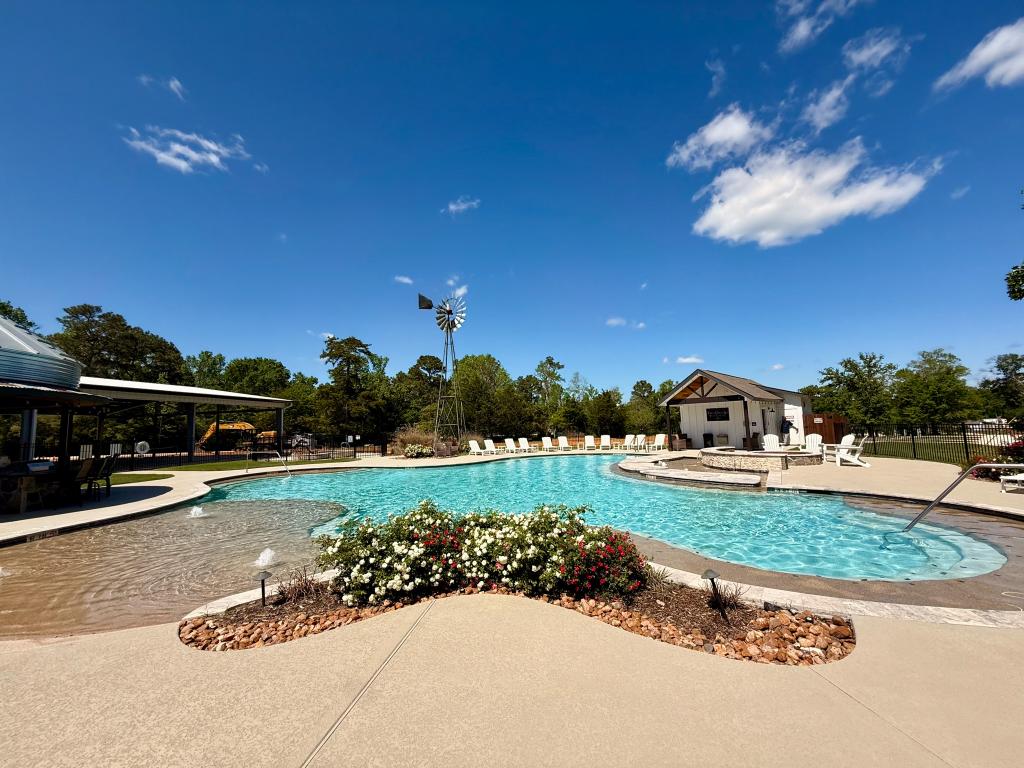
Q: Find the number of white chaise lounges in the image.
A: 12